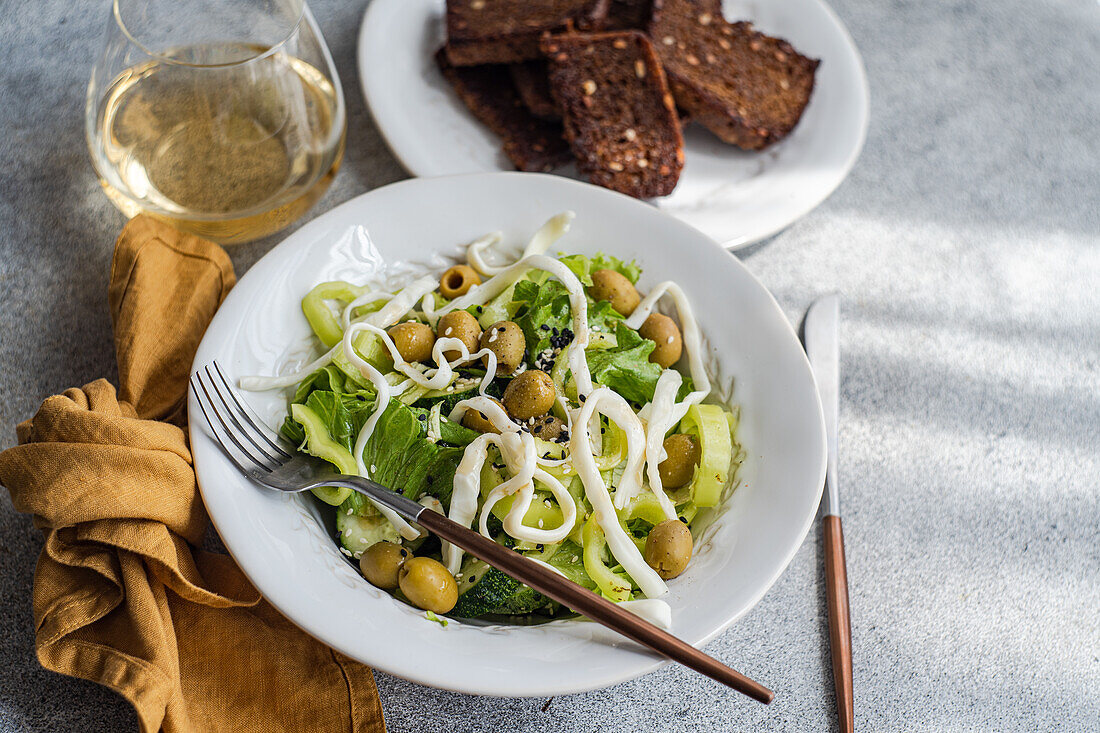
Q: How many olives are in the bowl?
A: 13